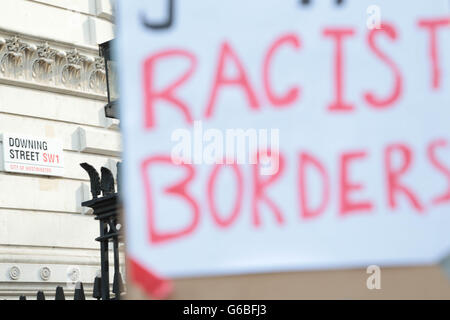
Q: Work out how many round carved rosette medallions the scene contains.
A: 3